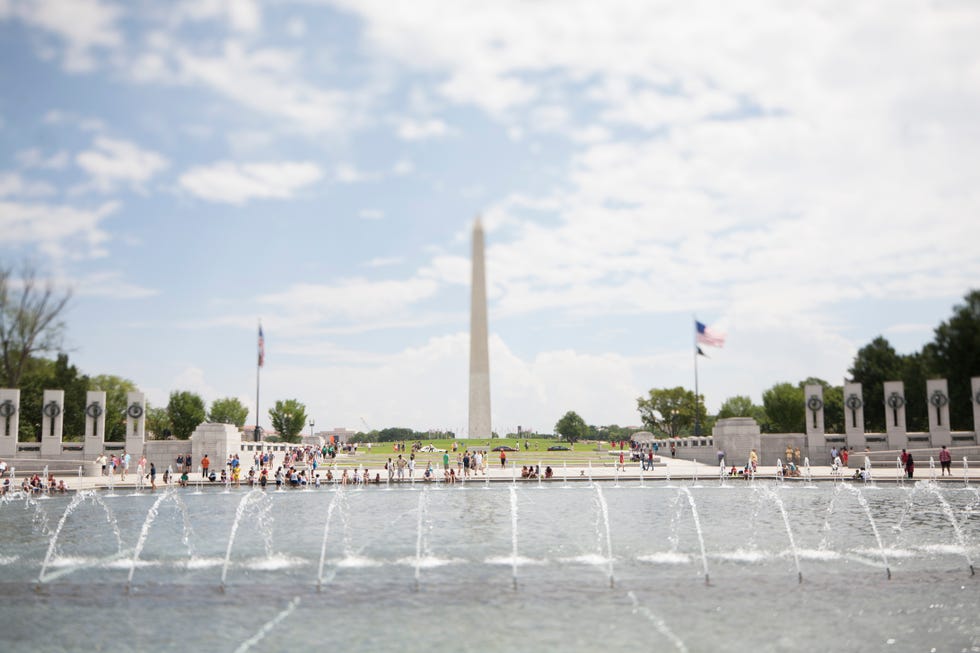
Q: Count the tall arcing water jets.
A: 11